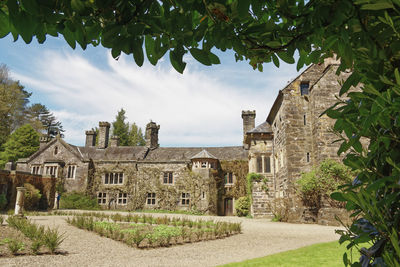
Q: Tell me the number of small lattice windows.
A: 4